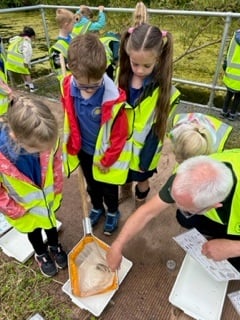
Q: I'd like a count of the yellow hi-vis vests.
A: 11